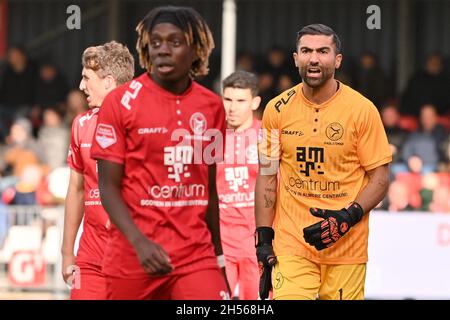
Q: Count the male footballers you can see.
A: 4